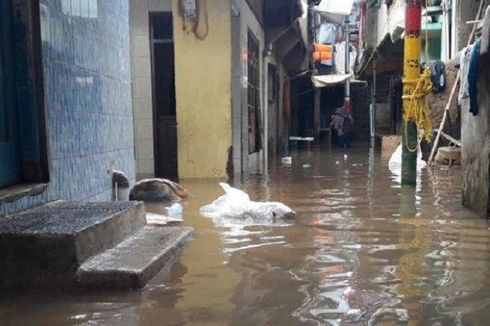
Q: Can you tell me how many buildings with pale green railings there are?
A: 1